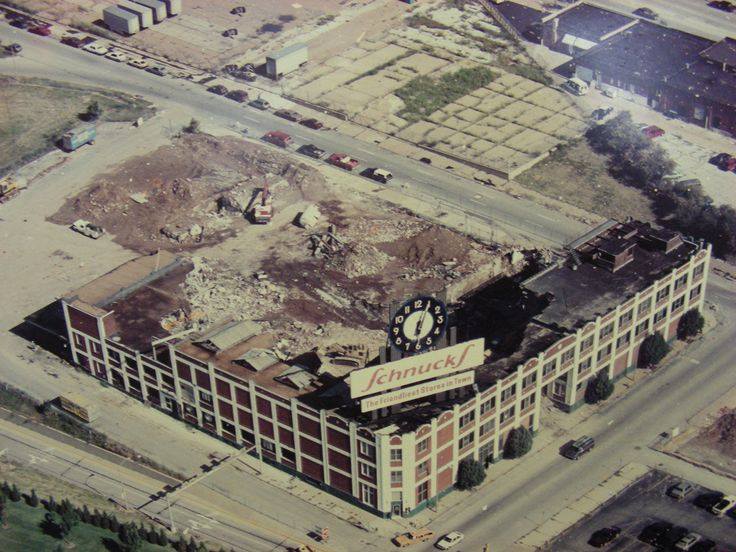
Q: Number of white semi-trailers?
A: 5